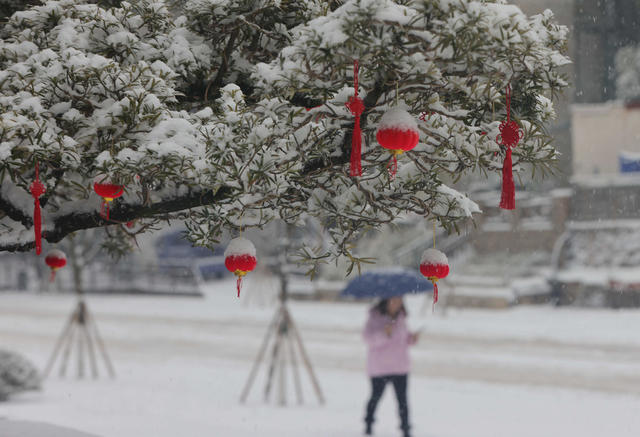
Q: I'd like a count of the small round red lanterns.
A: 5